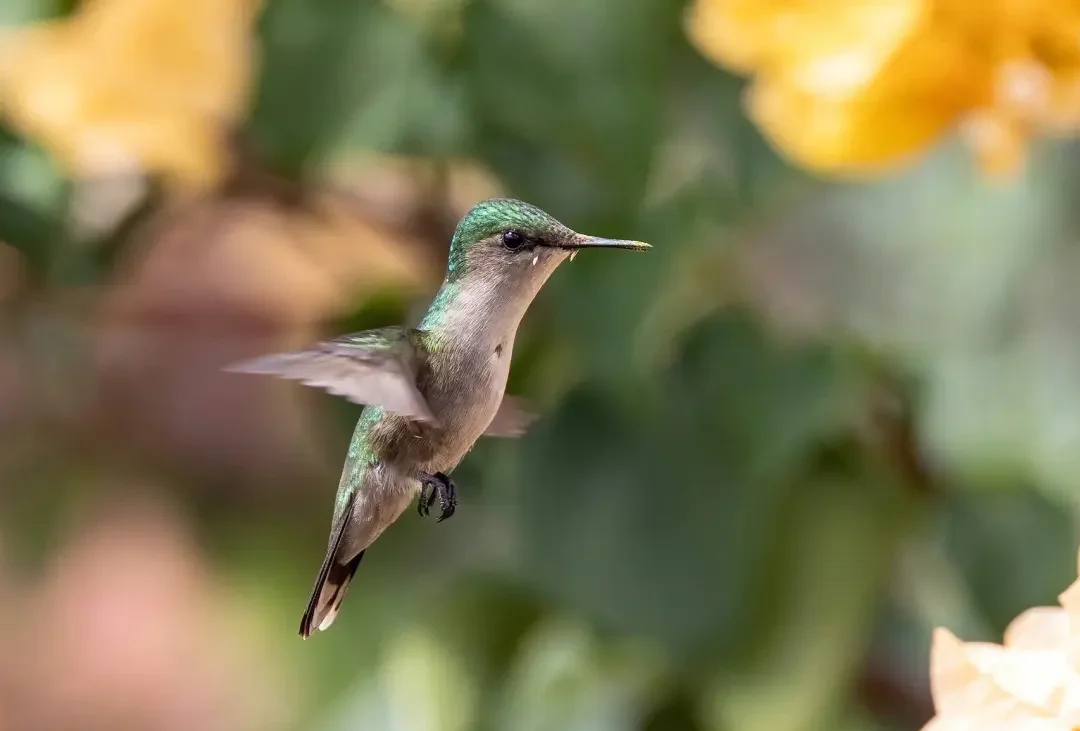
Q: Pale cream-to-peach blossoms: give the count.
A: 1